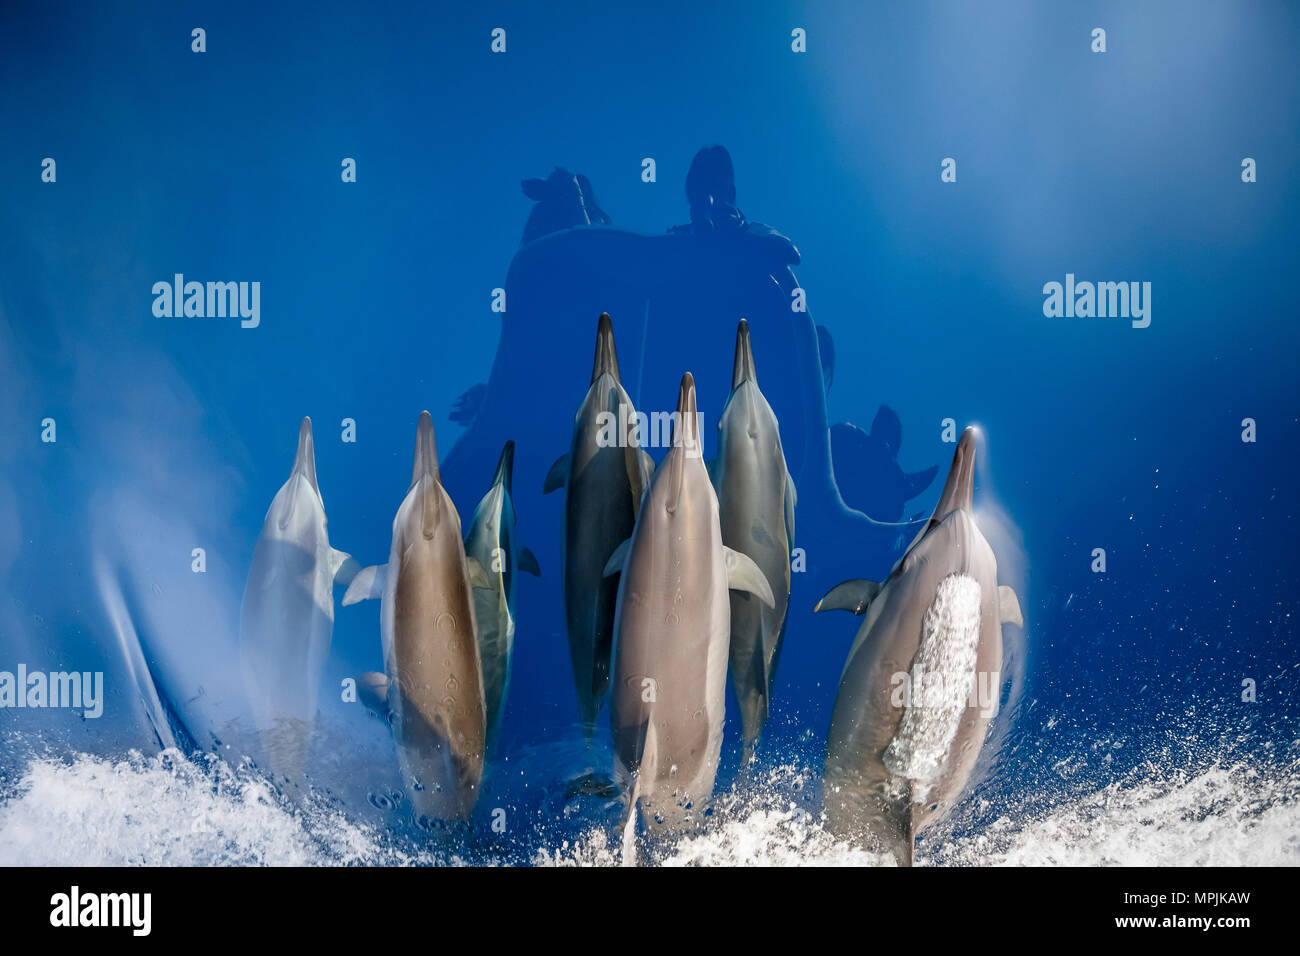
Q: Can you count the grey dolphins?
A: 7